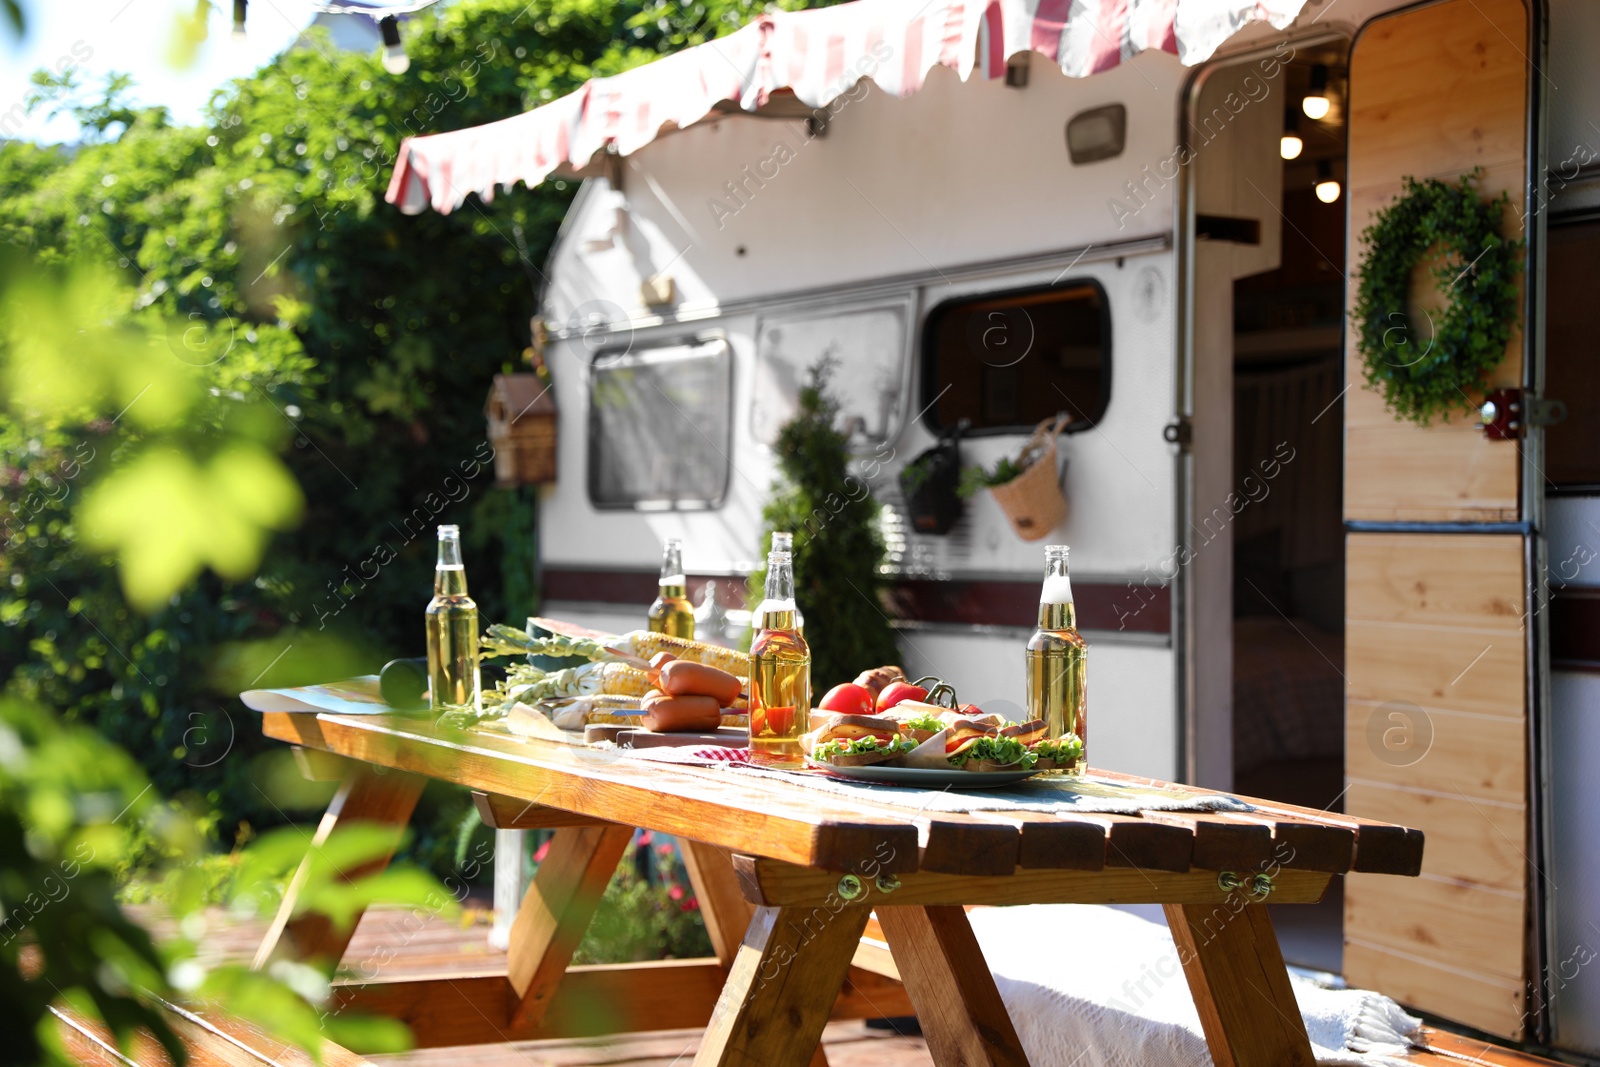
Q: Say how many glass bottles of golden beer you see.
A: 5